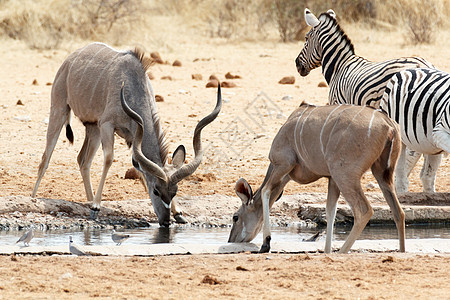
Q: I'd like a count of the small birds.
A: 4